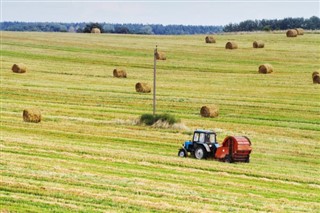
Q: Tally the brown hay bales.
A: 15